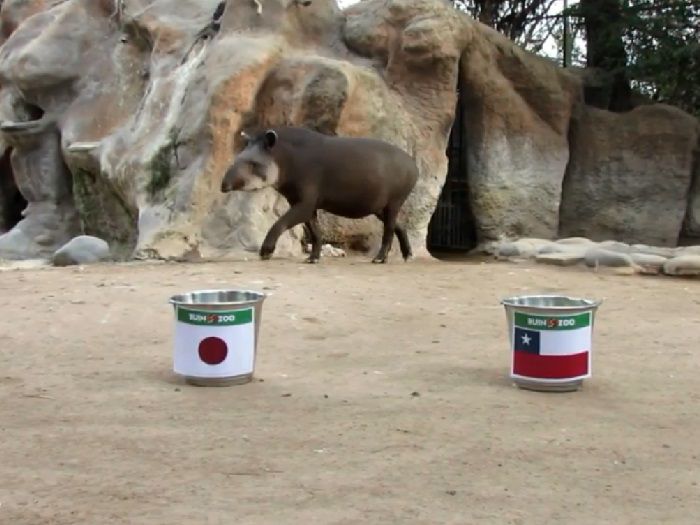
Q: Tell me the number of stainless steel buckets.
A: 2